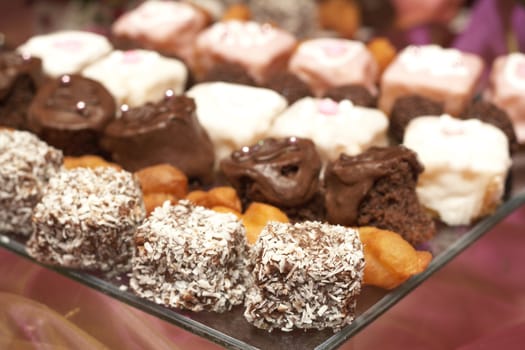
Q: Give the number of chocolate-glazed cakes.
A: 5